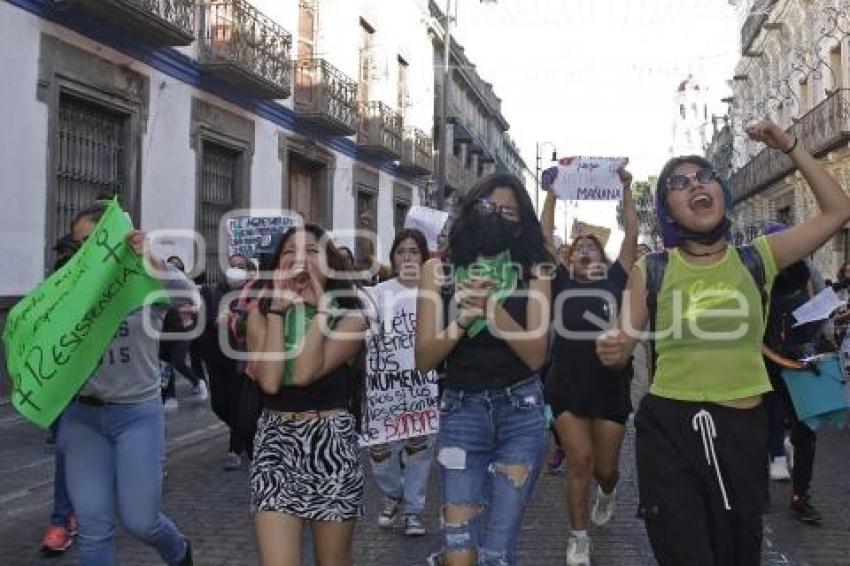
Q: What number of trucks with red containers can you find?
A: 0